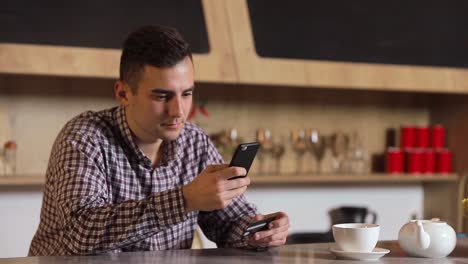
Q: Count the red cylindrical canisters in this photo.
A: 7